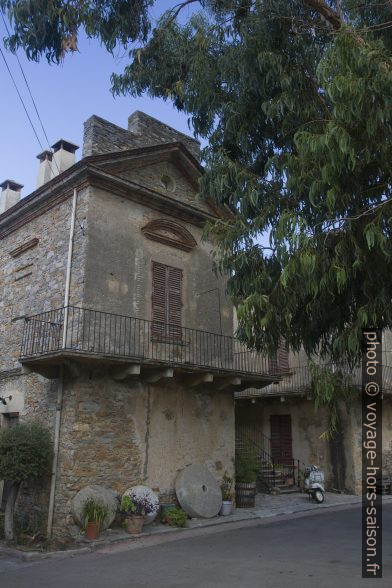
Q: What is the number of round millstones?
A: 3